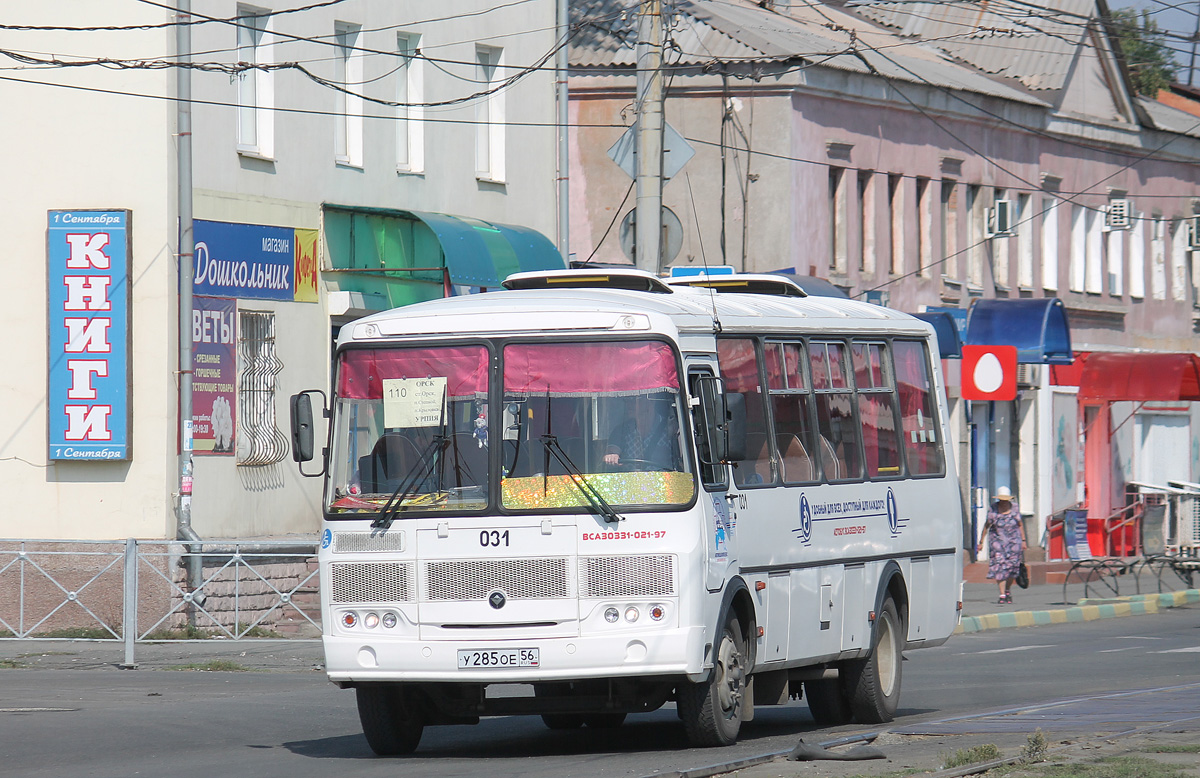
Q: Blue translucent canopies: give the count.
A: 2